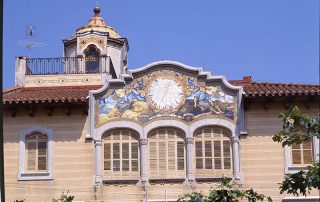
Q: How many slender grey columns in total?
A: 4